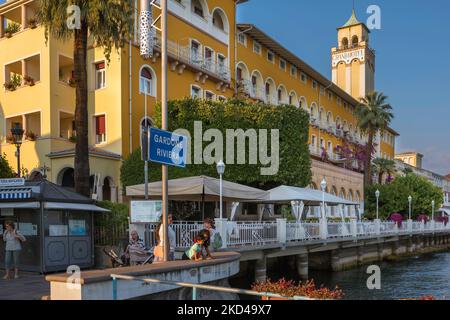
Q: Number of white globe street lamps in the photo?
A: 5